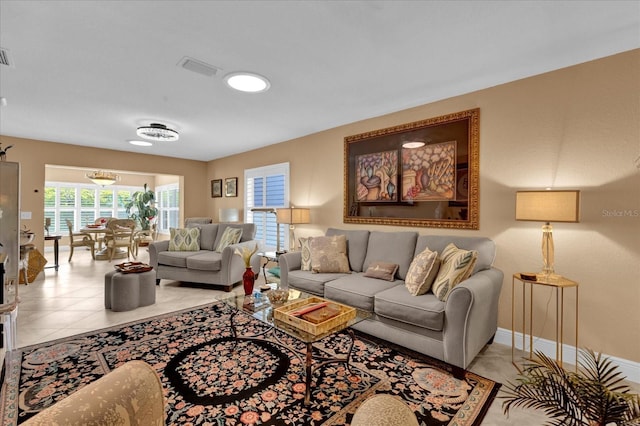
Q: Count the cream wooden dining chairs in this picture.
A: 4